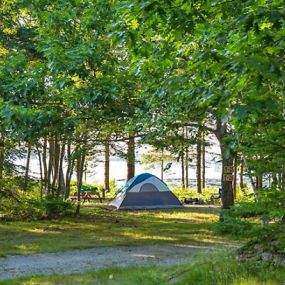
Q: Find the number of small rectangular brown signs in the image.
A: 2